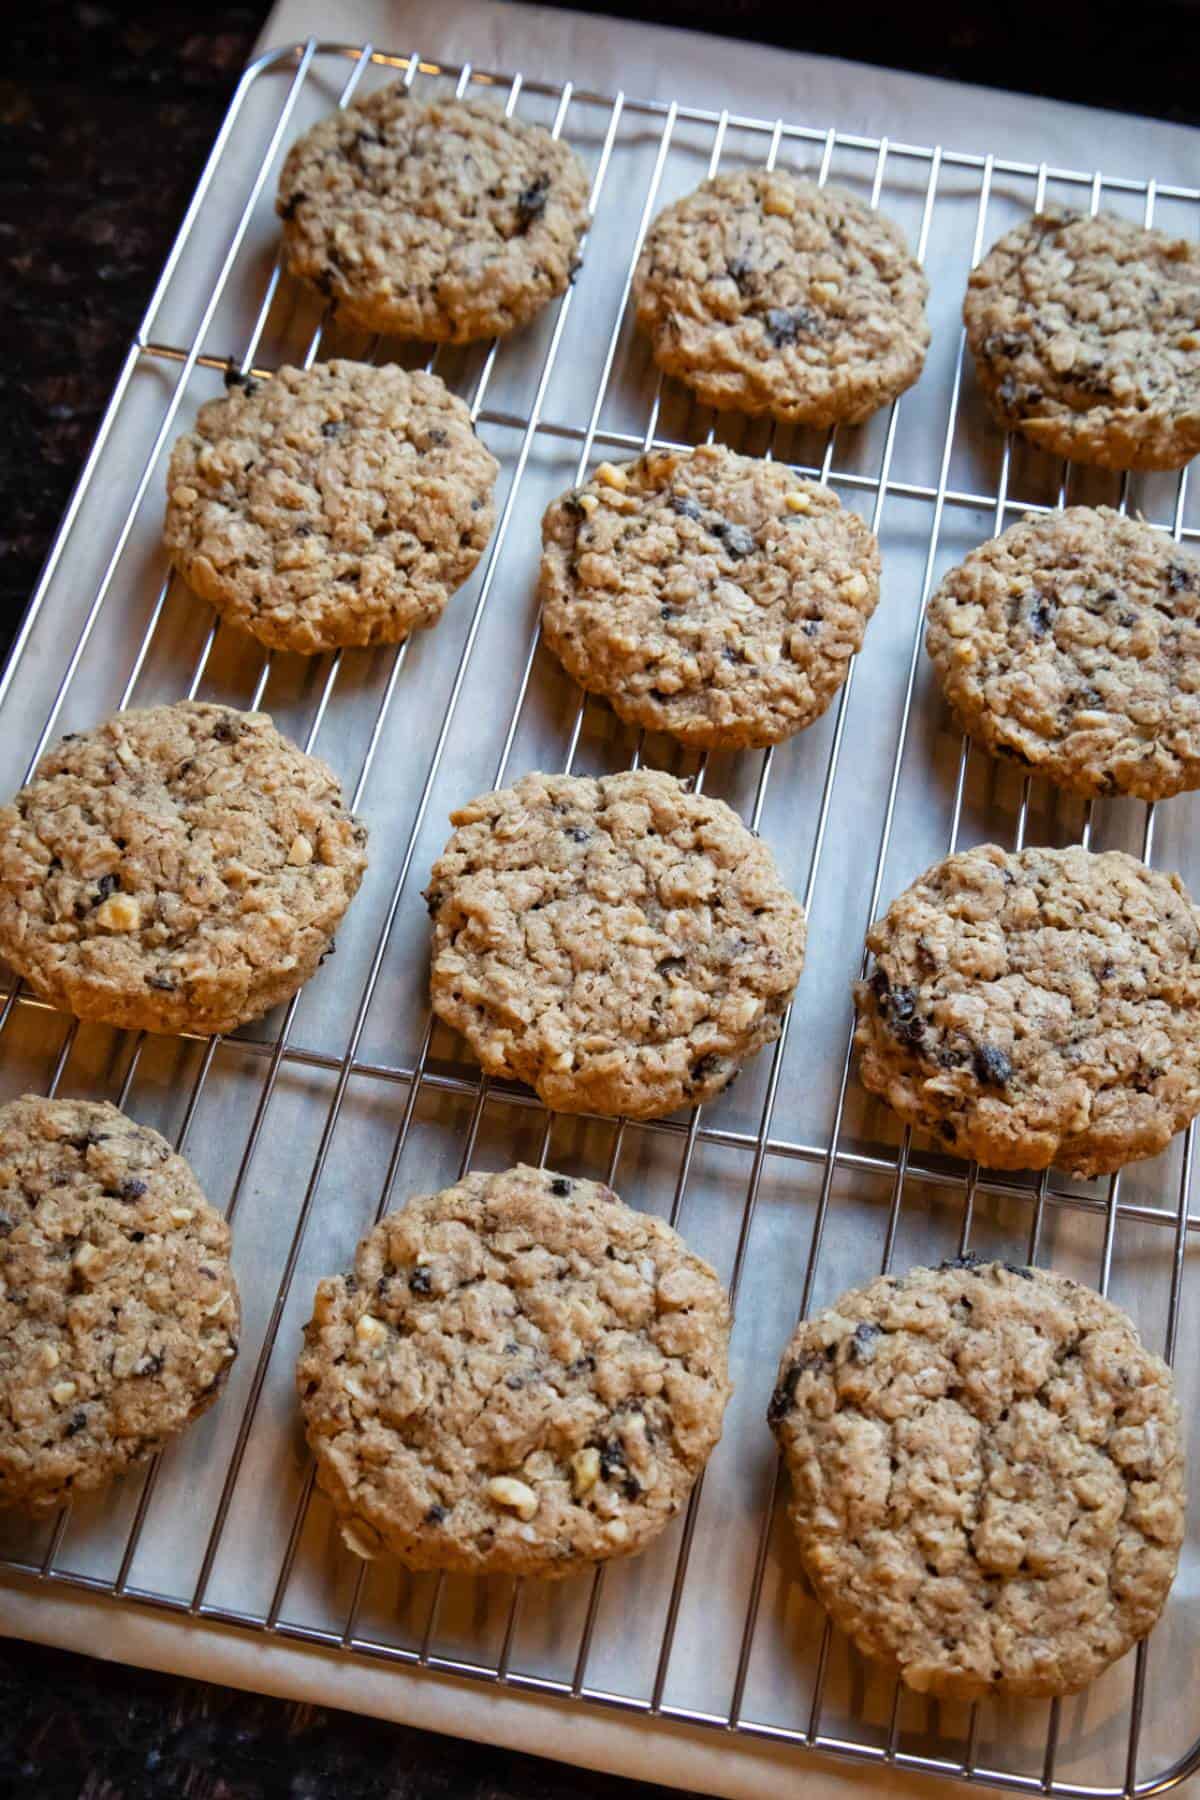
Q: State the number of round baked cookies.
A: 12